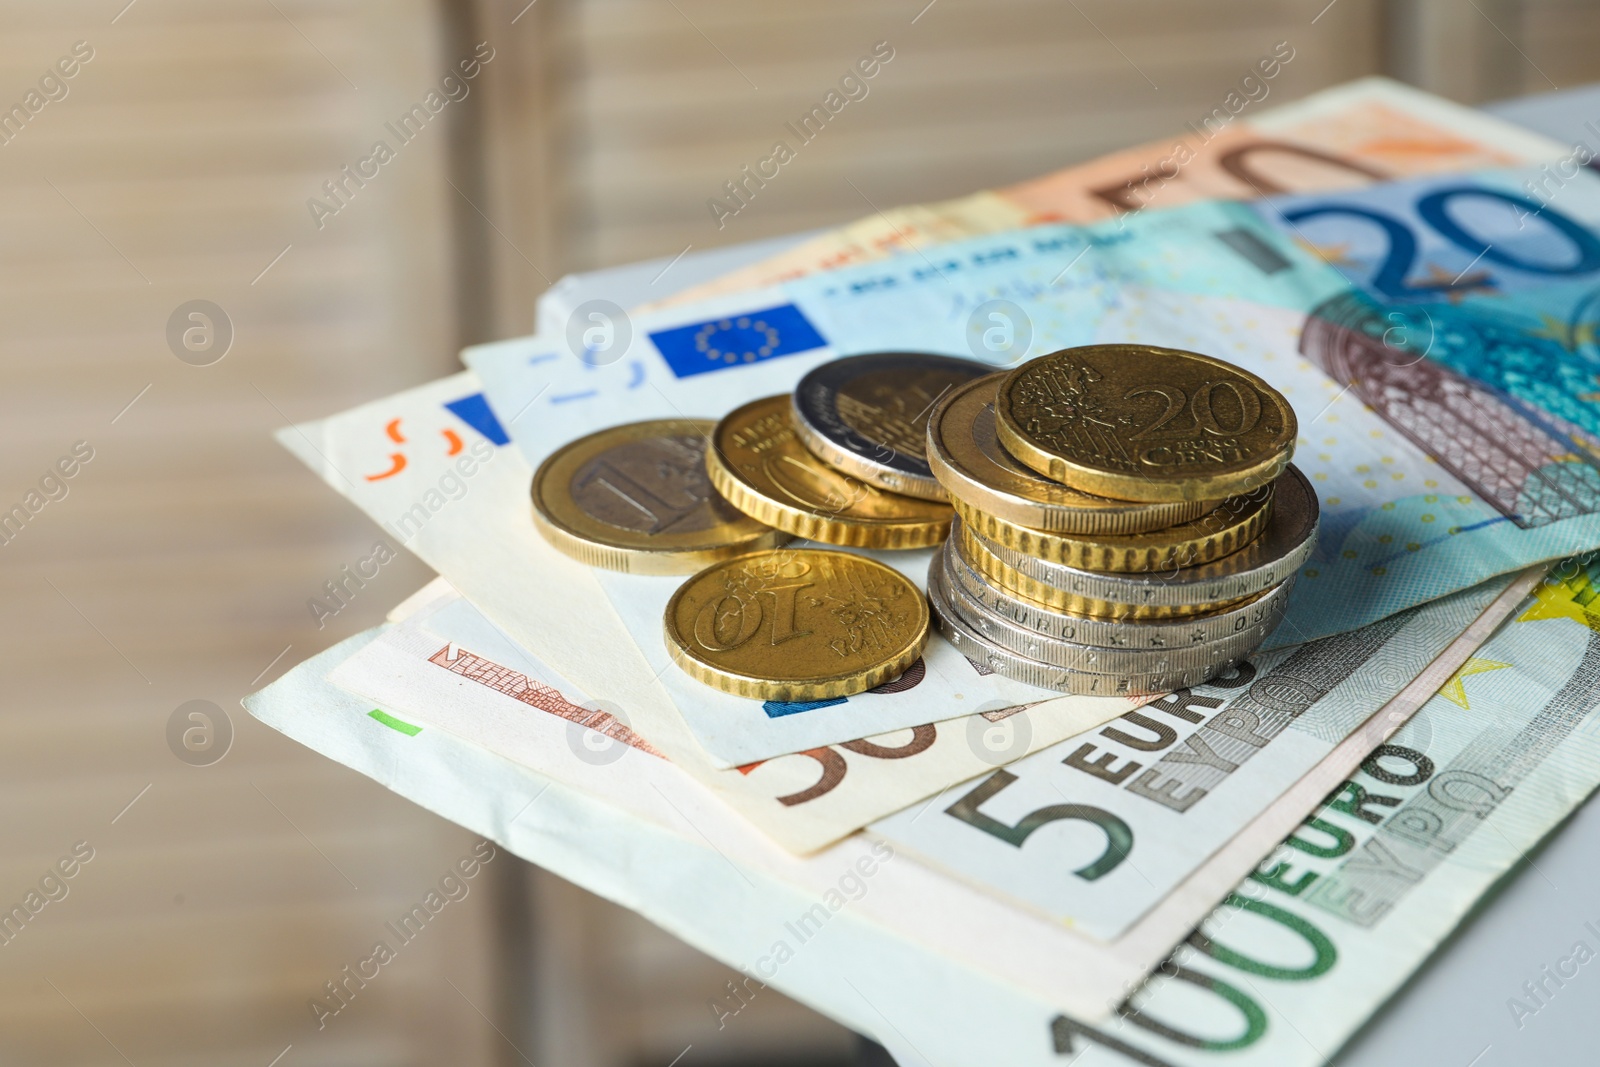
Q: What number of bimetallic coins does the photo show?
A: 7